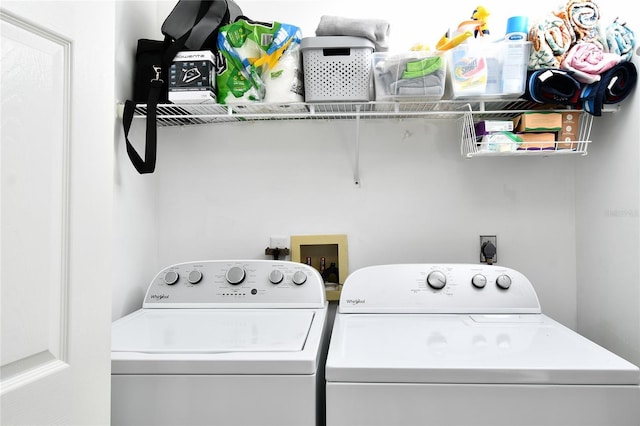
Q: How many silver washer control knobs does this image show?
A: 5